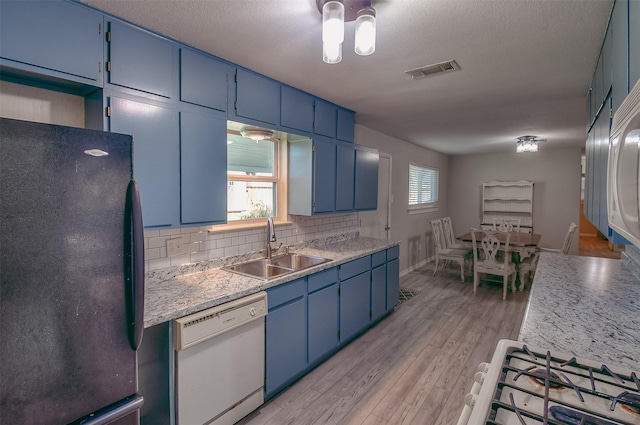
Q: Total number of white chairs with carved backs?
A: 5